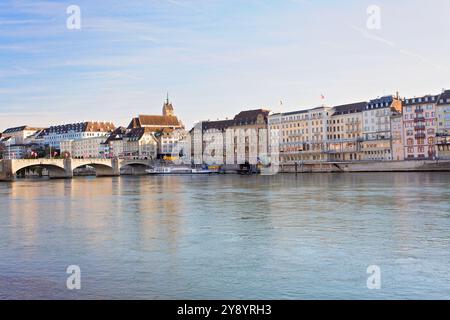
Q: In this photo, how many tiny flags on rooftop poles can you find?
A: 2